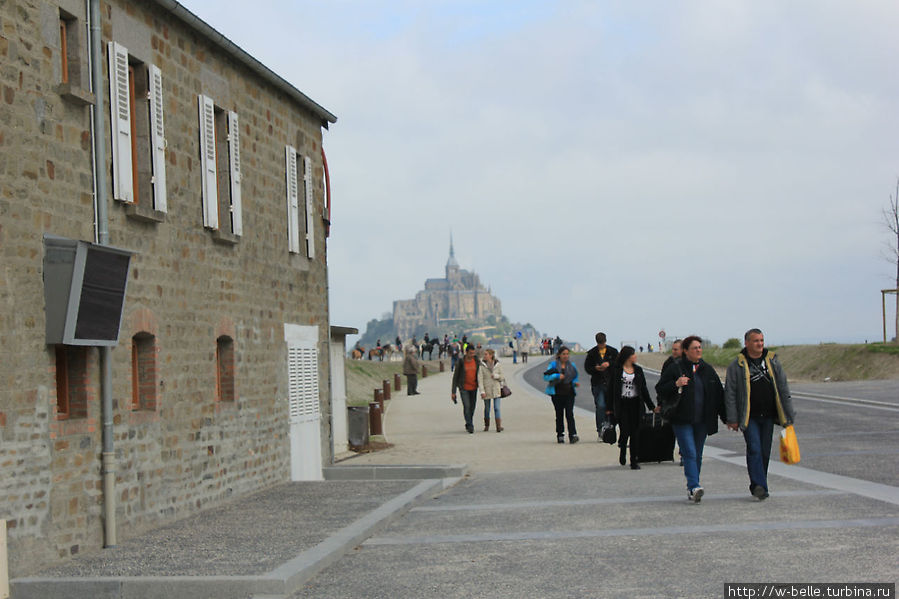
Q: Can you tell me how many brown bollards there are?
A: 6